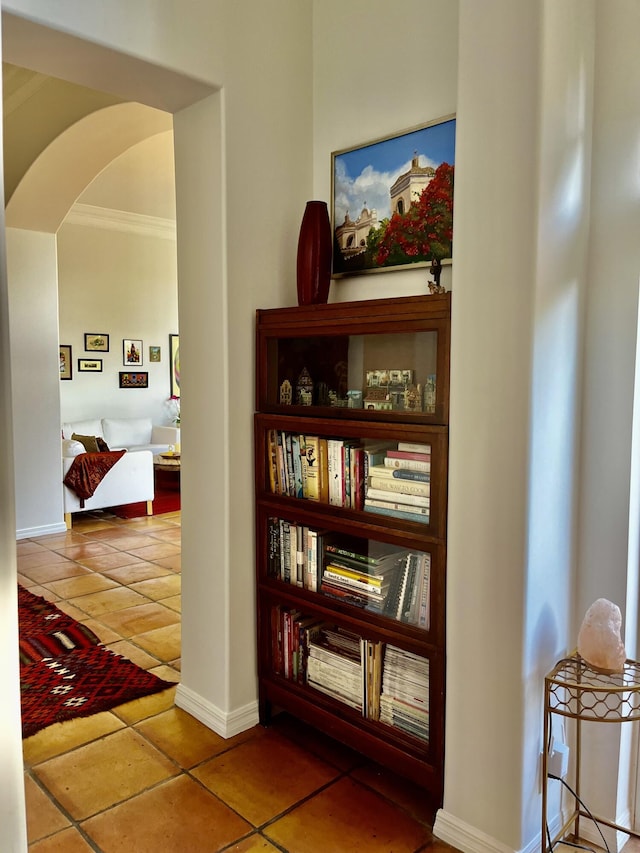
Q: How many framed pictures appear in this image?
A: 8